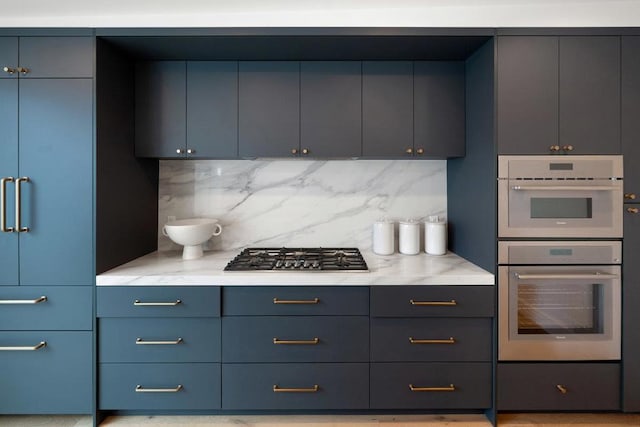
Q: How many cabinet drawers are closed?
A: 12